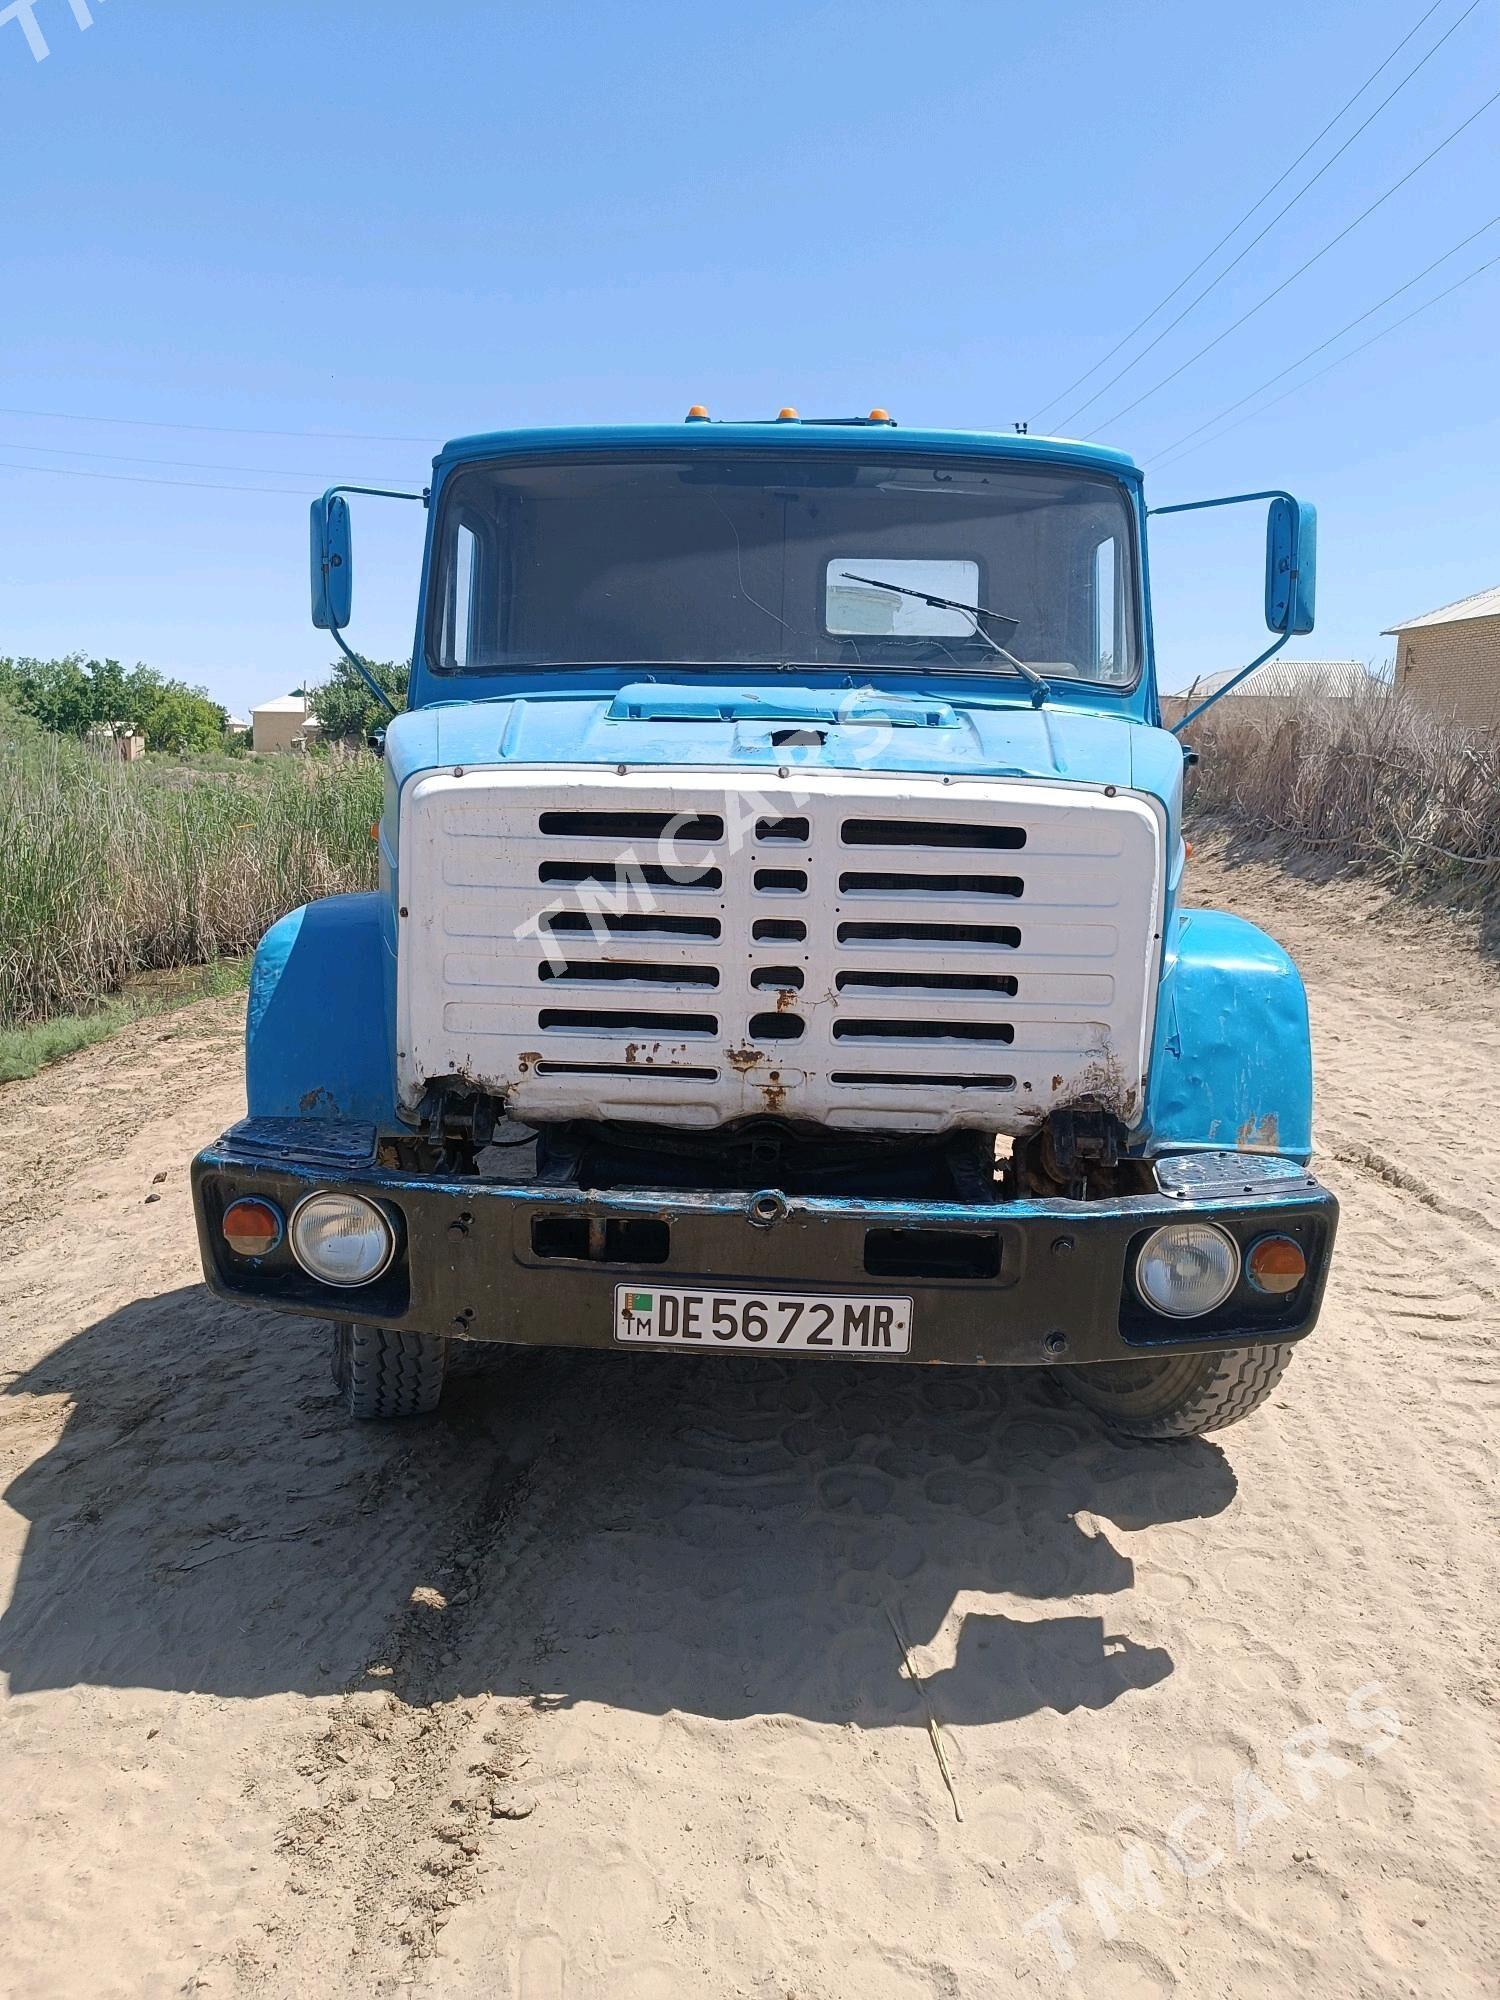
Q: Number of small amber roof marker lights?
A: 3